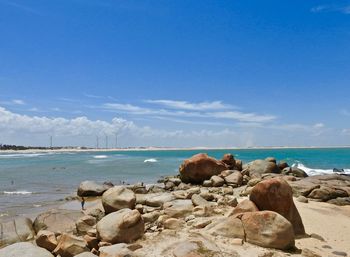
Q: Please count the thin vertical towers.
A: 4